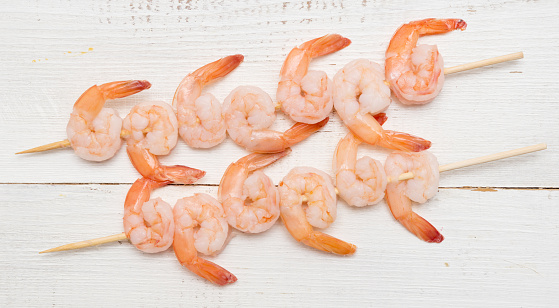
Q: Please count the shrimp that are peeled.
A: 13